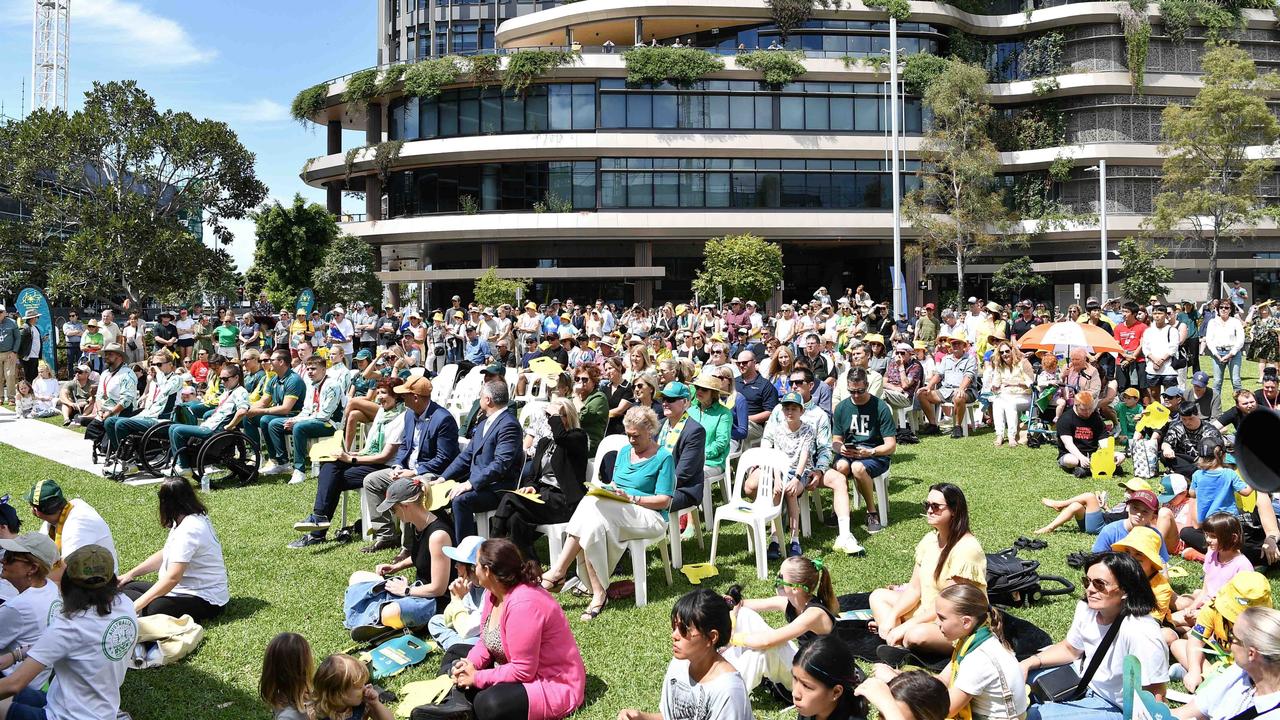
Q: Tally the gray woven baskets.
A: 0